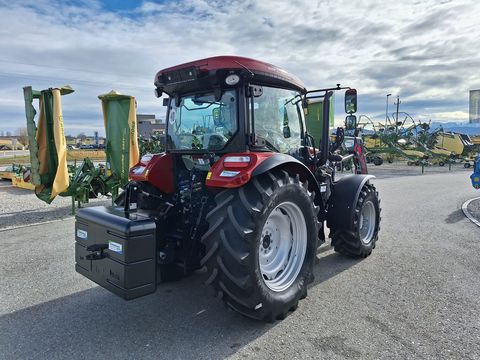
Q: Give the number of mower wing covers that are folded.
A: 2